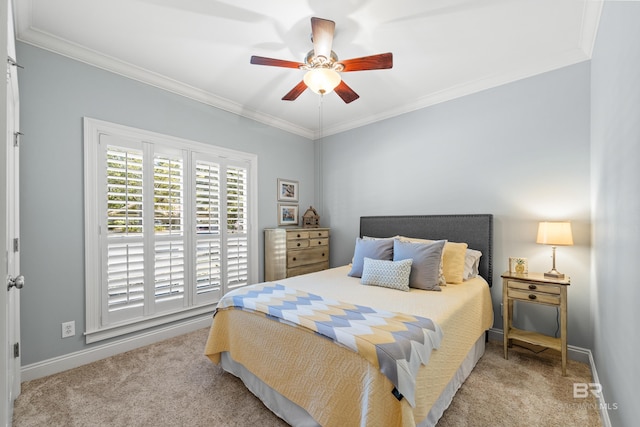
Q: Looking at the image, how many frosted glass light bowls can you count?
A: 1